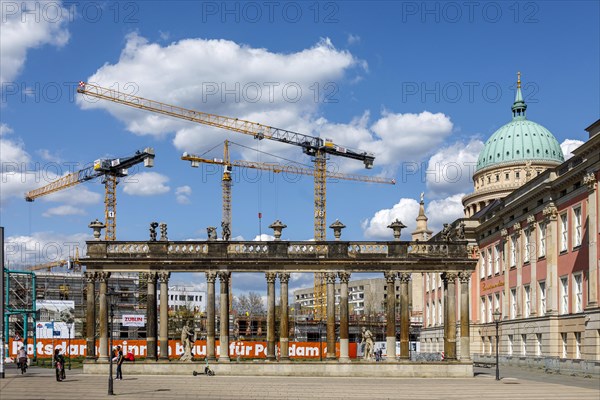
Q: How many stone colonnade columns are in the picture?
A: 14